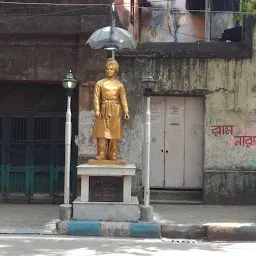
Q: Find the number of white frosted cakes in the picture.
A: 0